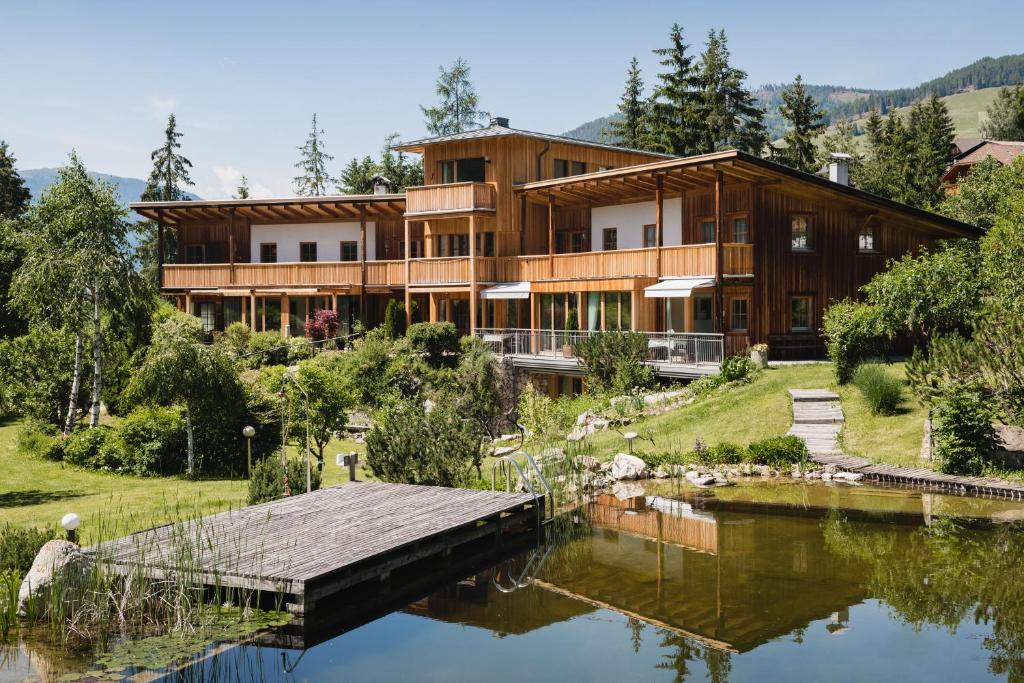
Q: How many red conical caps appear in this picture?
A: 0